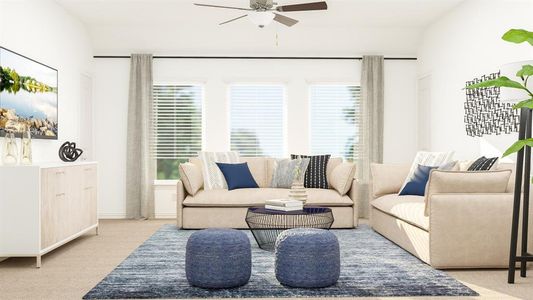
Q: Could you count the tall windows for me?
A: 3